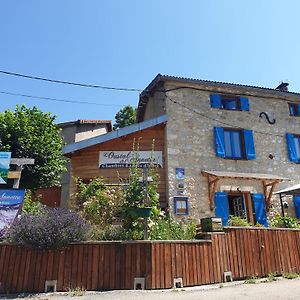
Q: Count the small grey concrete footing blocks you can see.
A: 4